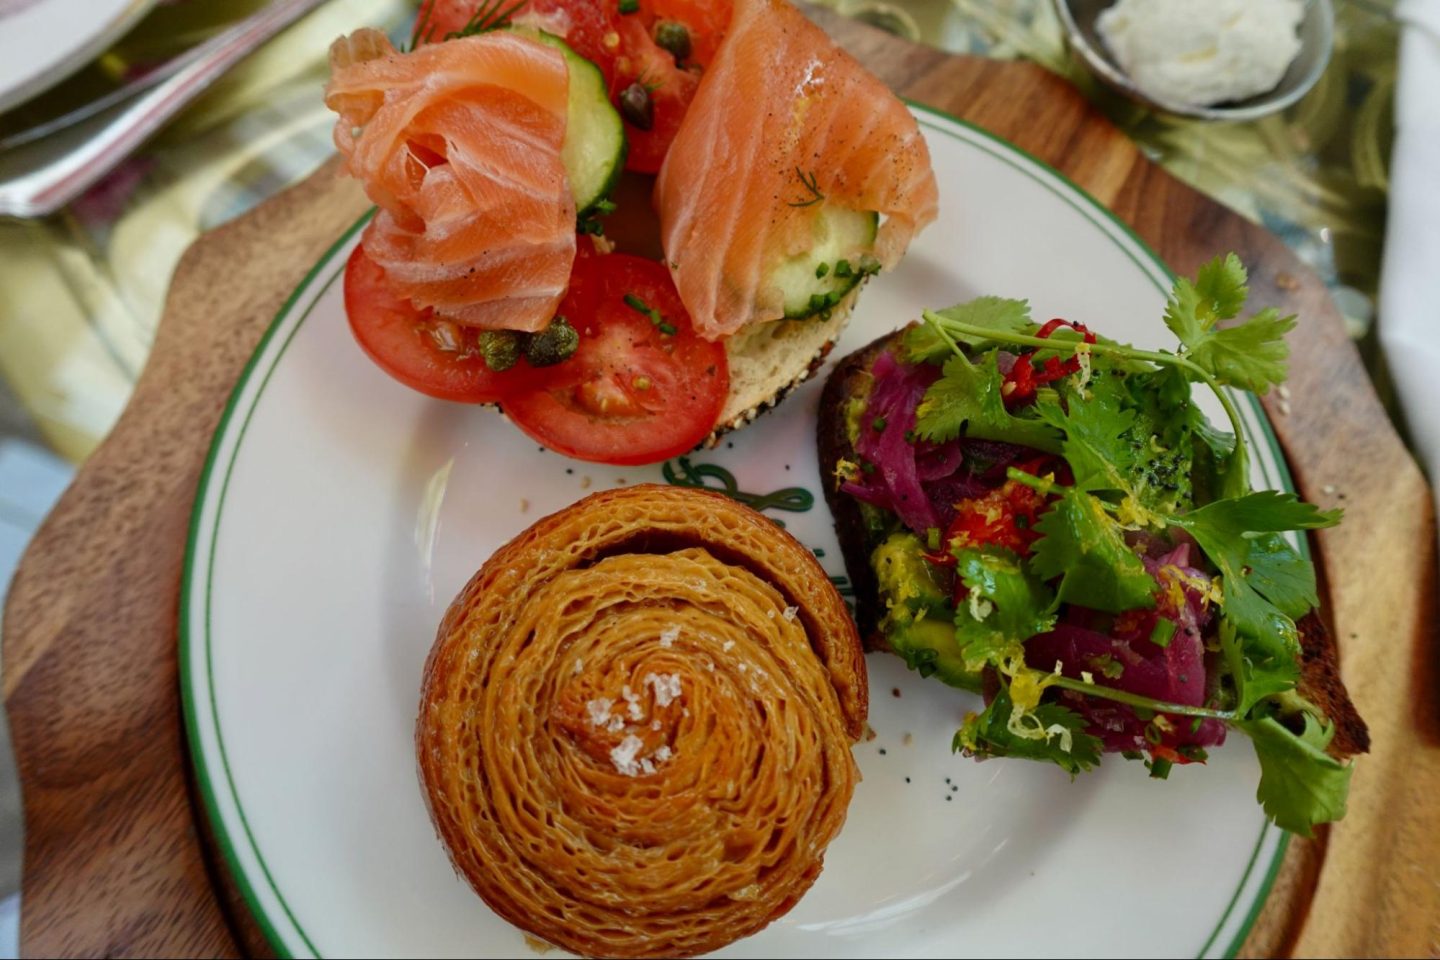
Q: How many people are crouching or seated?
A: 0